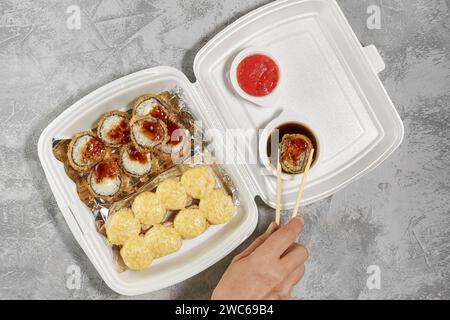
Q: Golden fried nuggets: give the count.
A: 8